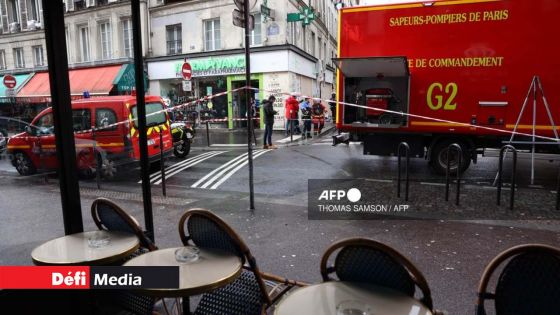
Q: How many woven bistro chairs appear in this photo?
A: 4